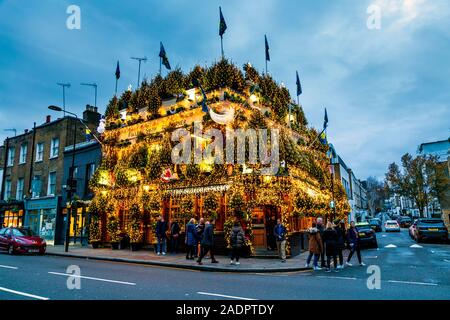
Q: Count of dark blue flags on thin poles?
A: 6